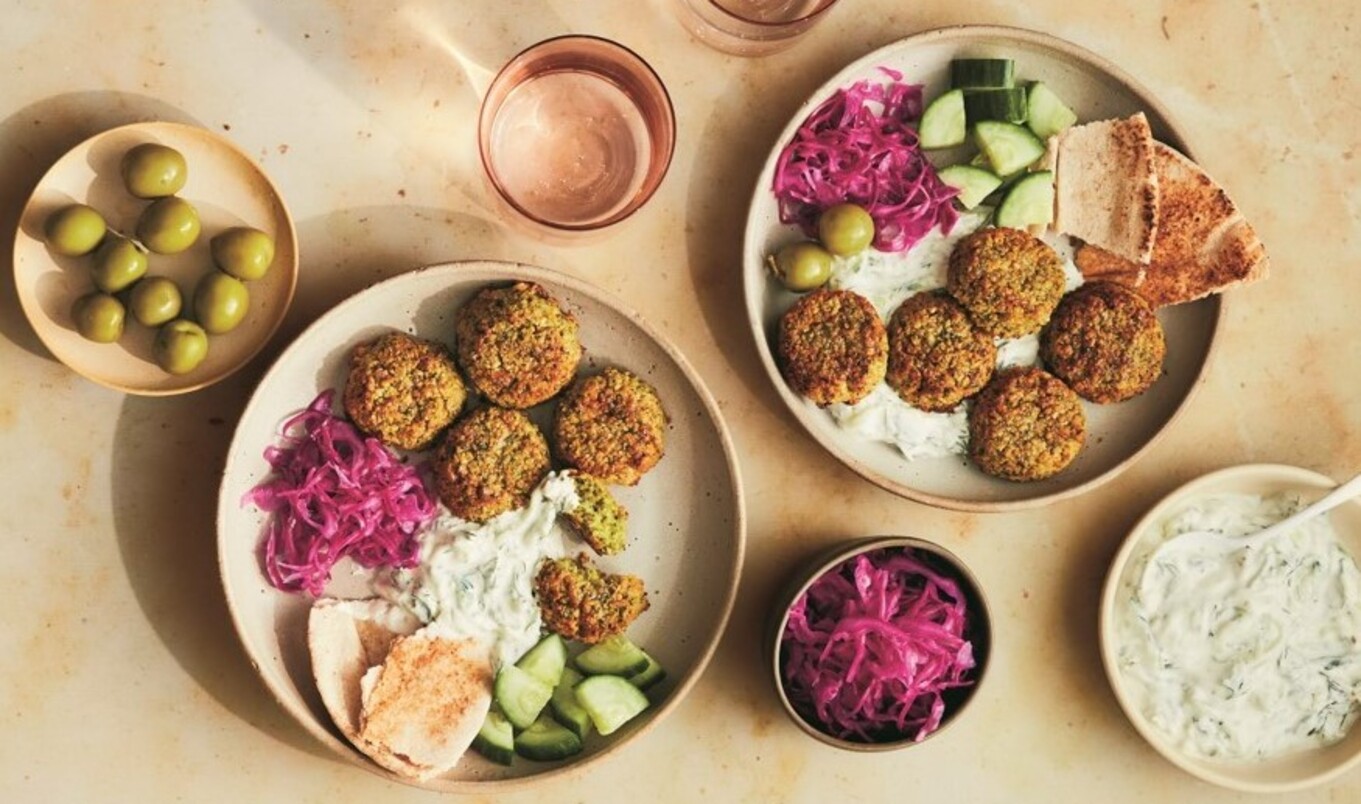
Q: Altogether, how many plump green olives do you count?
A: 11